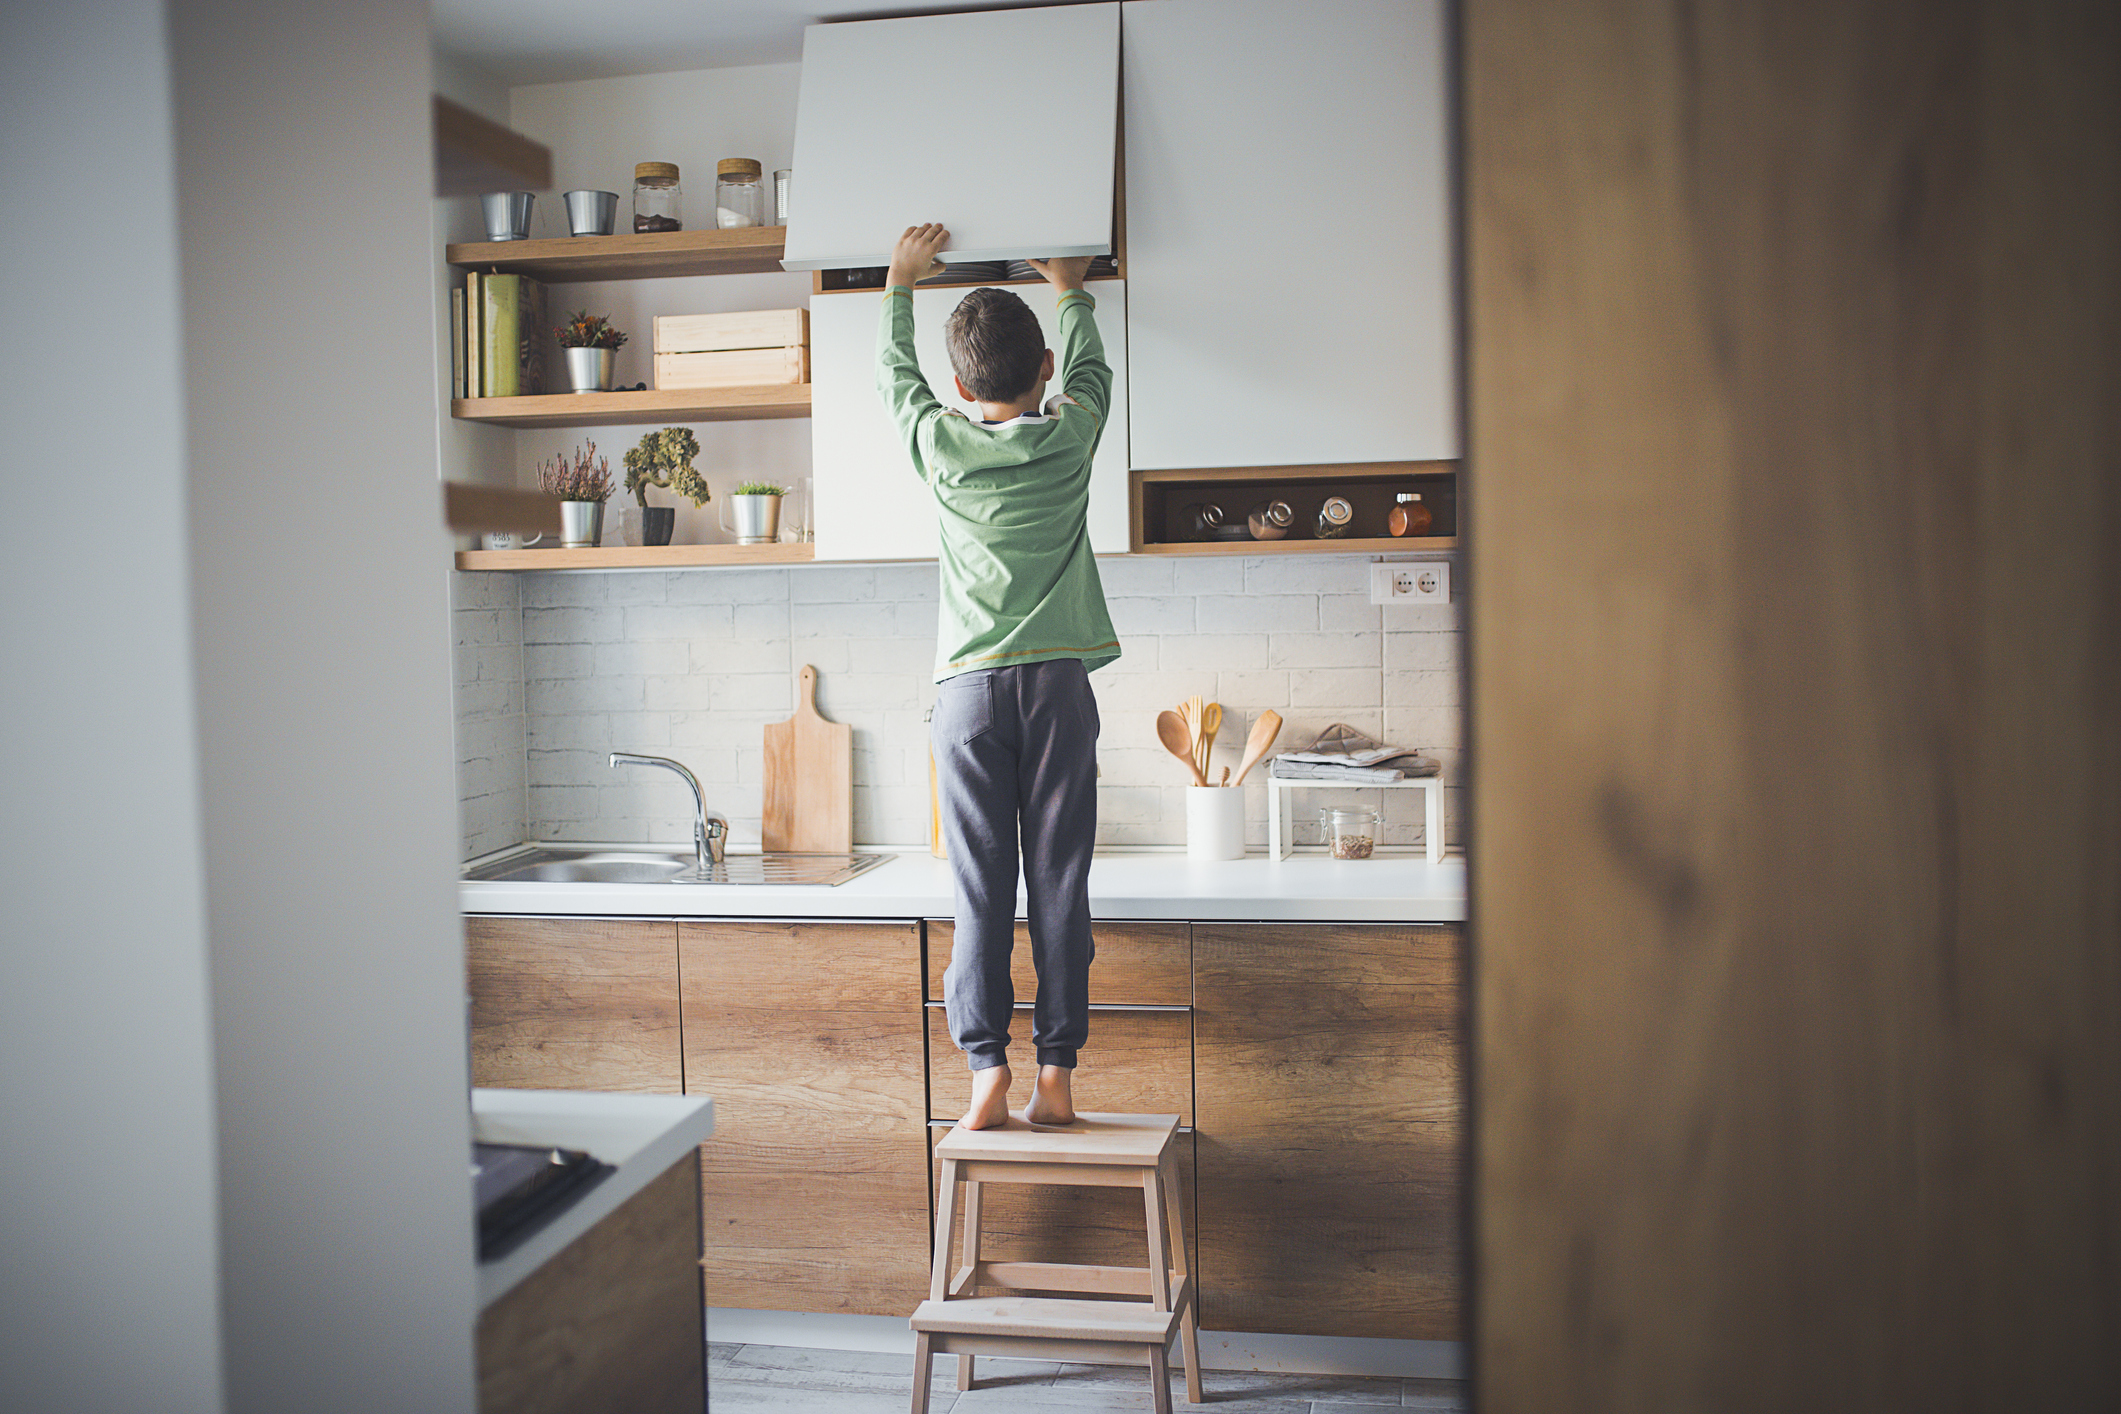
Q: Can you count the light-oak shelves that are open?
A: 3